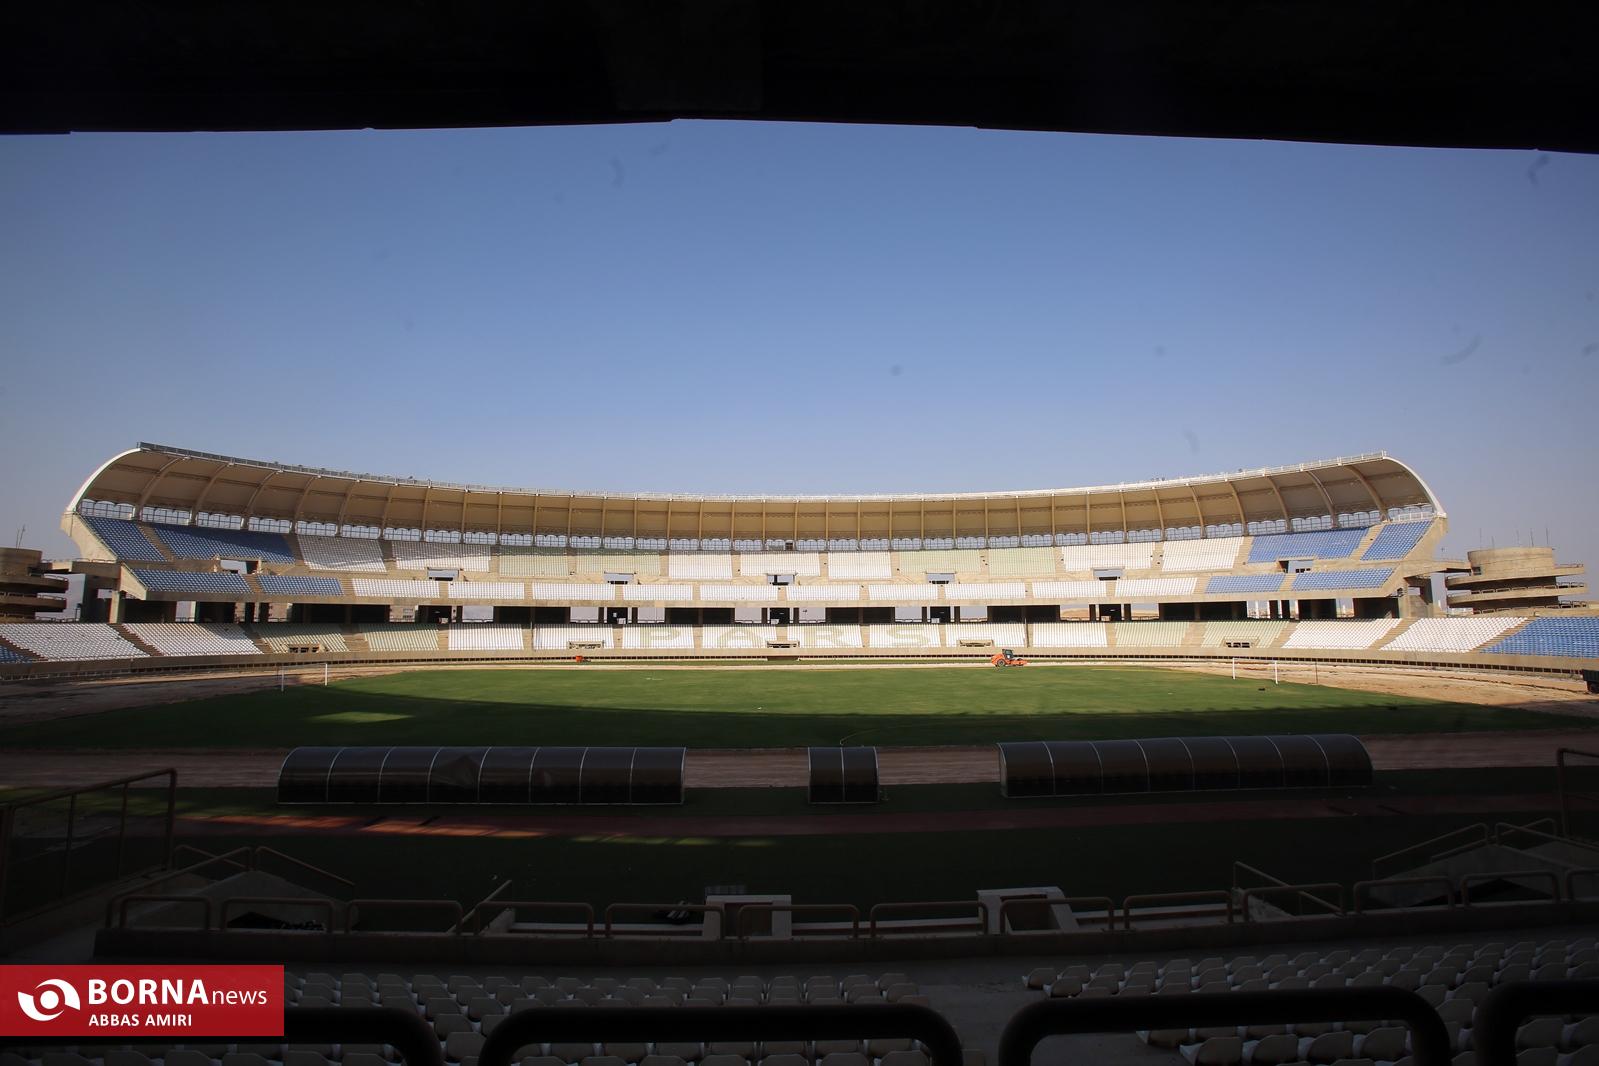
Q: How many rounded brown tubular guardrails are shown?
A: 13